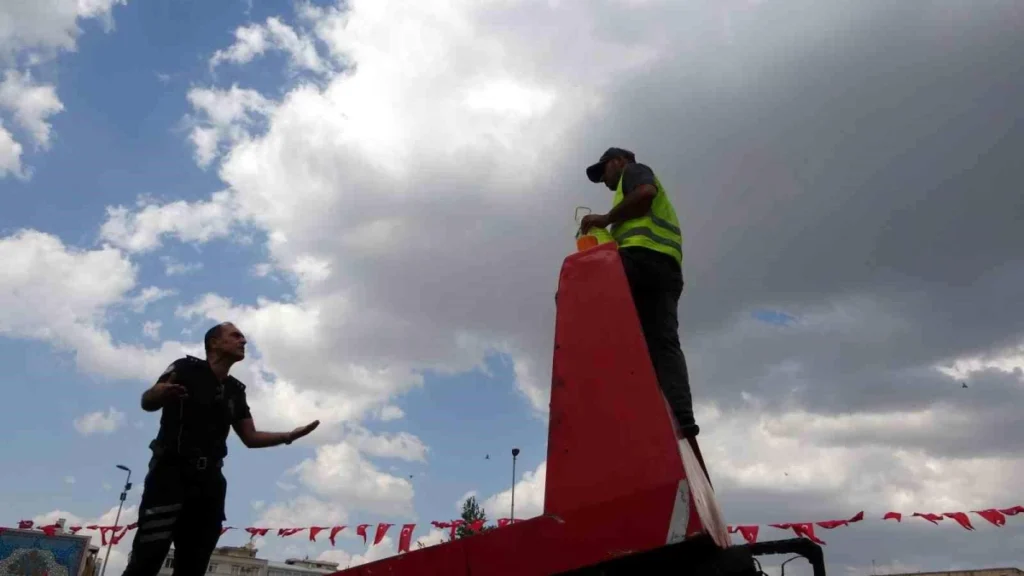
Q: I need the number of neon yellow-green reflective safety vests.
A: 1